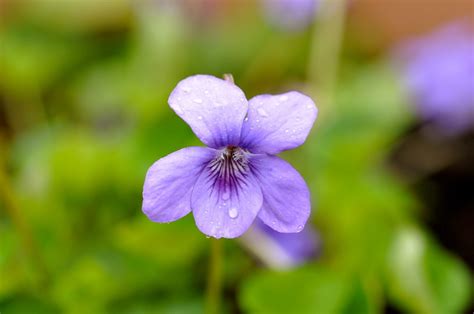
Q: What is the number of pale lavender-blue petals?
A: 5